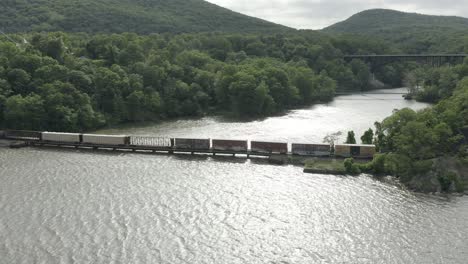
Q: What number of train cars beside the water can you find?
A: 9